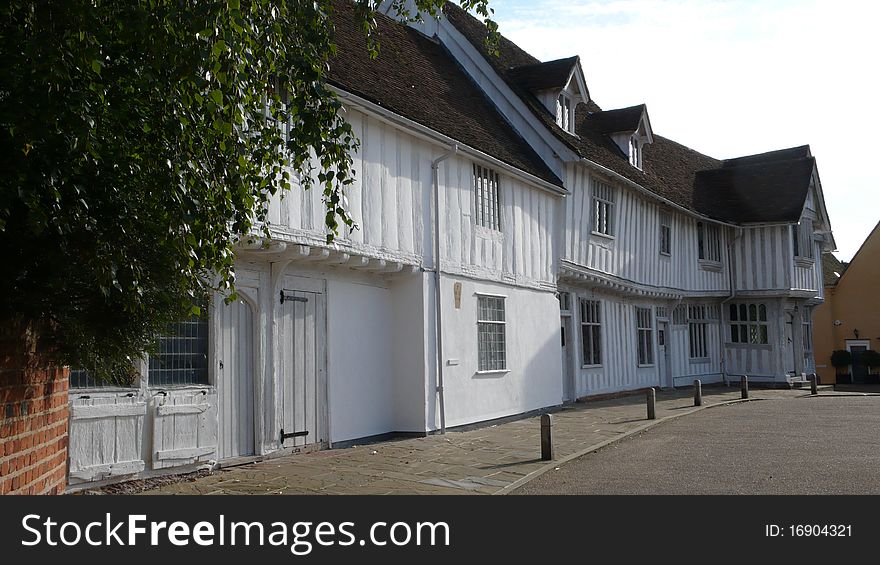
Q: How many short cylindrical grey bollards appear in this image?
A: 5